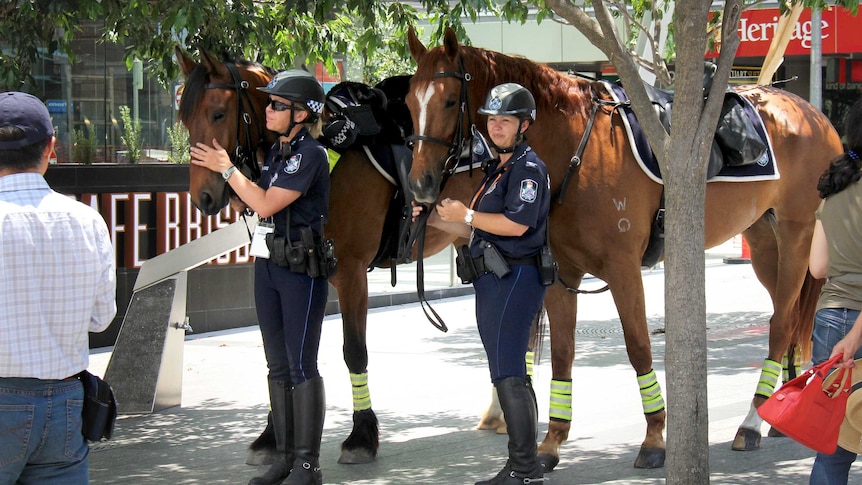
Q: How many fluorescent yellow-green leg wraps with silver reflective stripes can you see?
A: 6